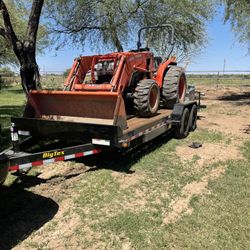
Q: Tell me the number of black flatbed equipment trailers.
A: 1